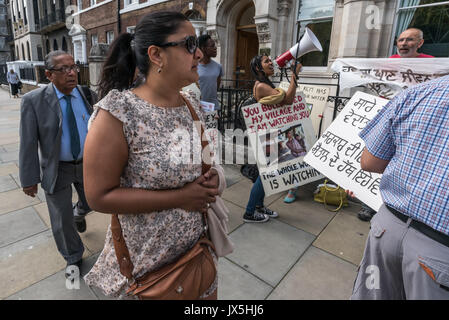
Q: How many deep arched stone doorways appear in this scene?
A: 1